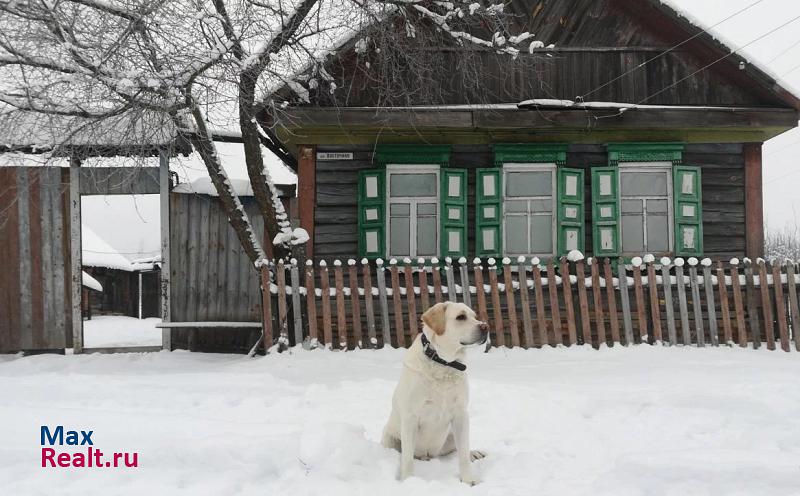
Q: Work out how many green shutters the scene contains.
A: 6